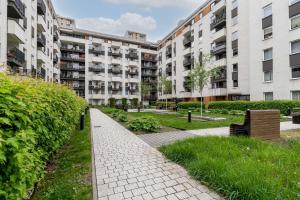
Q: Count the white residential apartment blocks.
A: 3